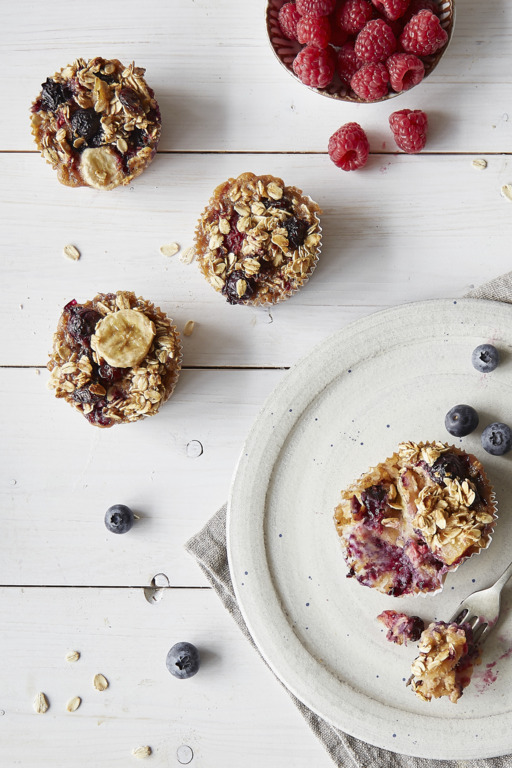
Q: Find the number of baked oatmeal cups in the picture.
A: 4